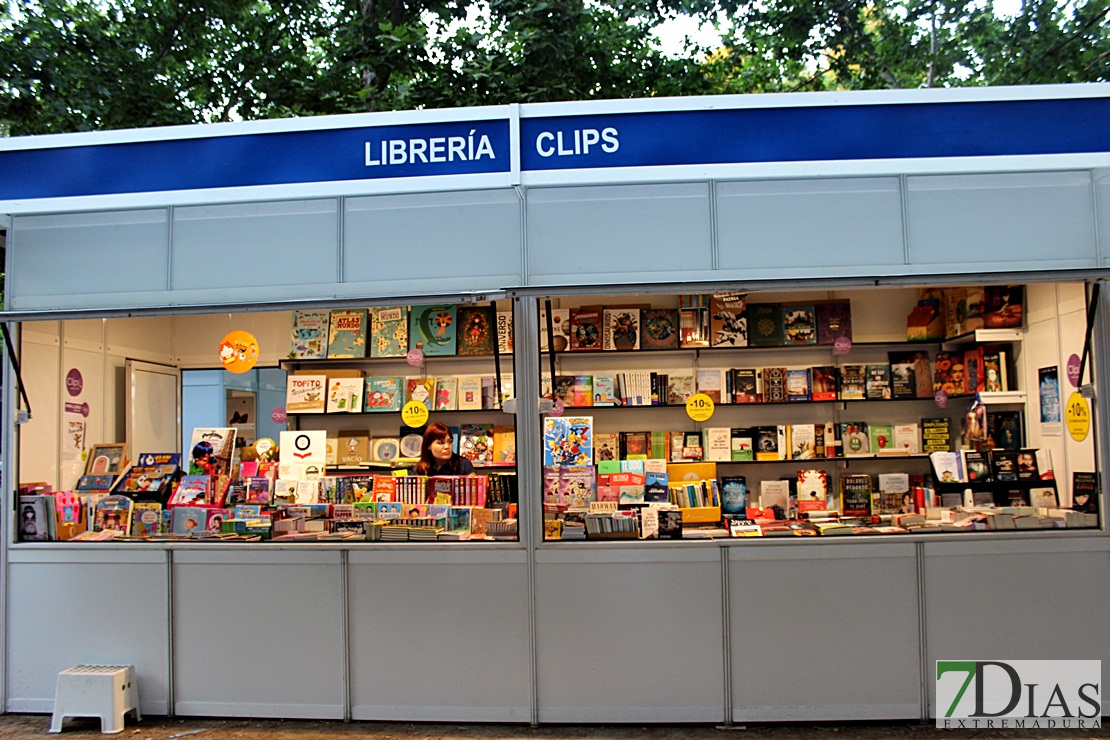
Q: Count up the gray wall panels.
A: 12